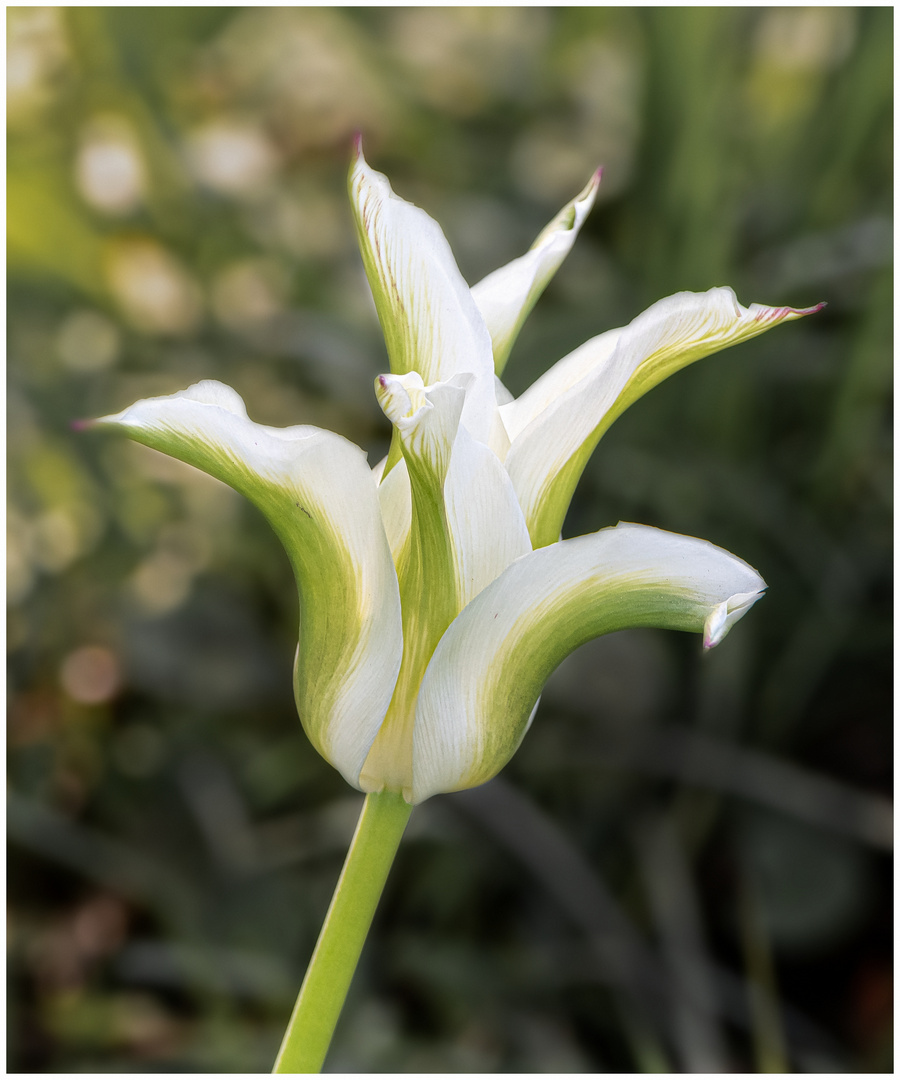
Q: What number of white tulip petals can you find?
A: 6